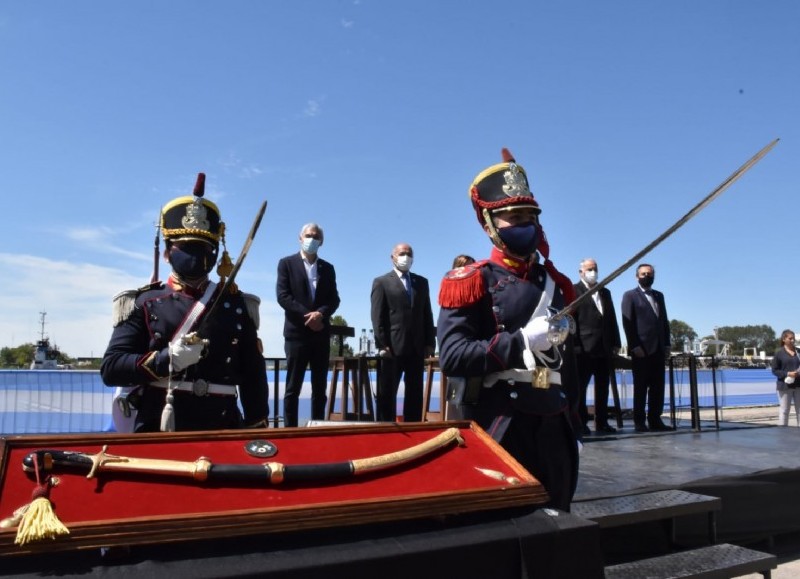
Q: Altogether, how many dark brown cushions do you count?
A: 0